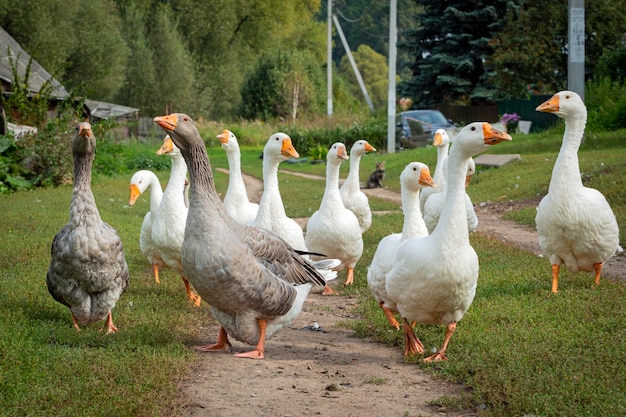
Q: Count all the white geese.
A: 11